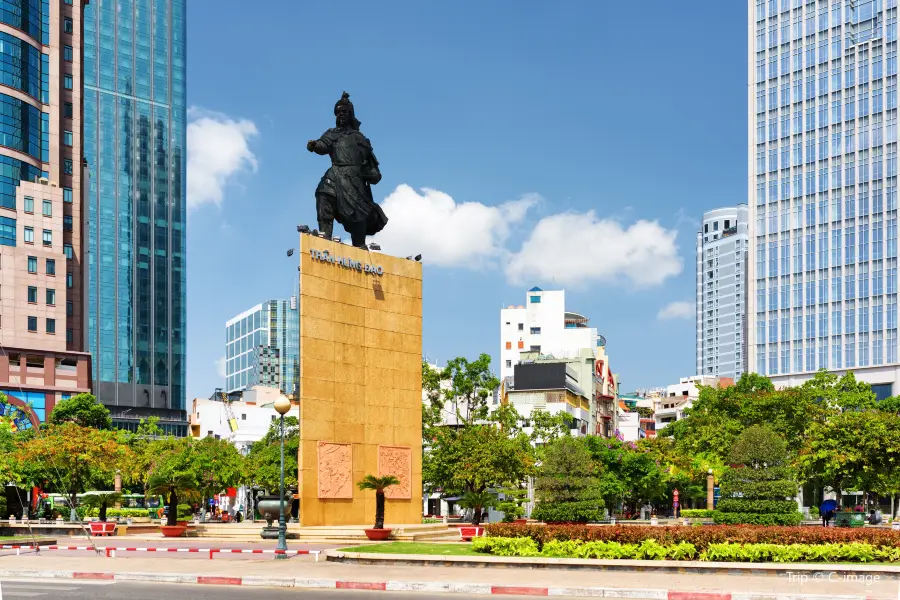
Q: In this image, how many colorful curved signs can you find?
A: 1